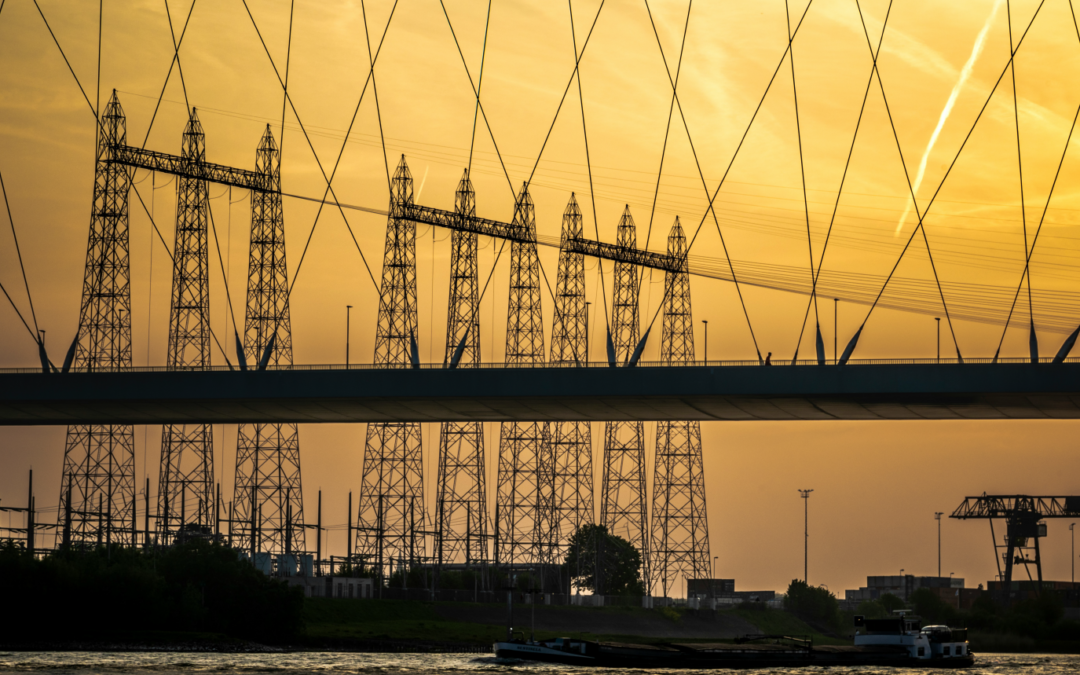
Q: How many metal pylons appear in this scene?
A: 9